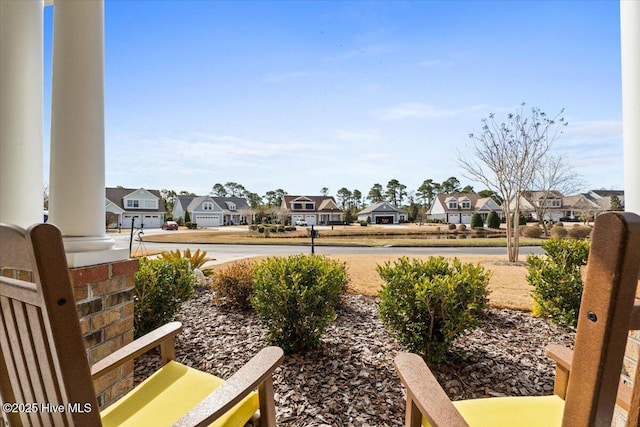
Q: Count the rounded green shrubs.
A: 4